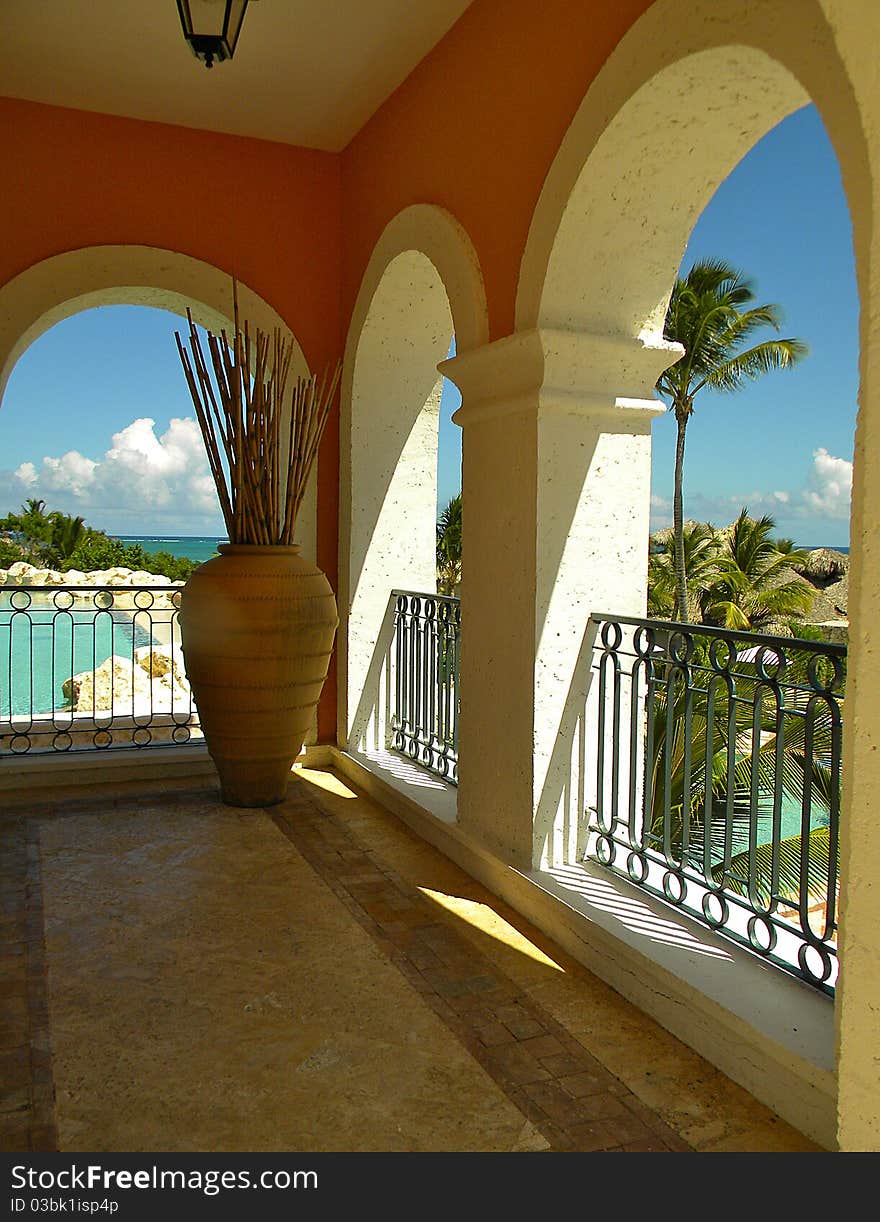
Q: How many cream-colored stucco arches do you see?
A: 3